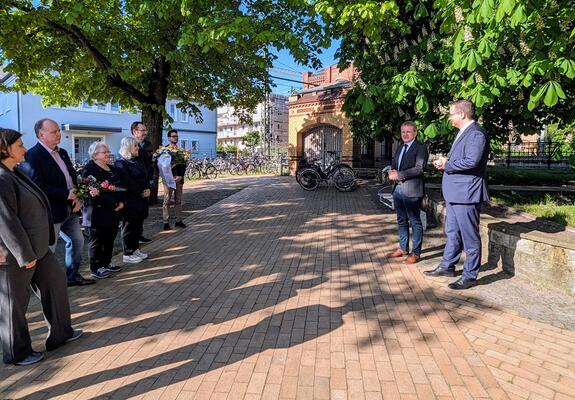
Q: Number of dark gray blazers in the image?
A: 2